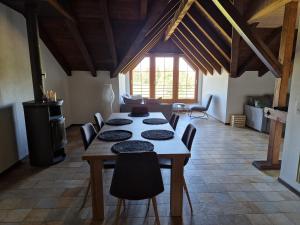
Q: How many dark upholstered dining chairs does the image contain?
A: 6